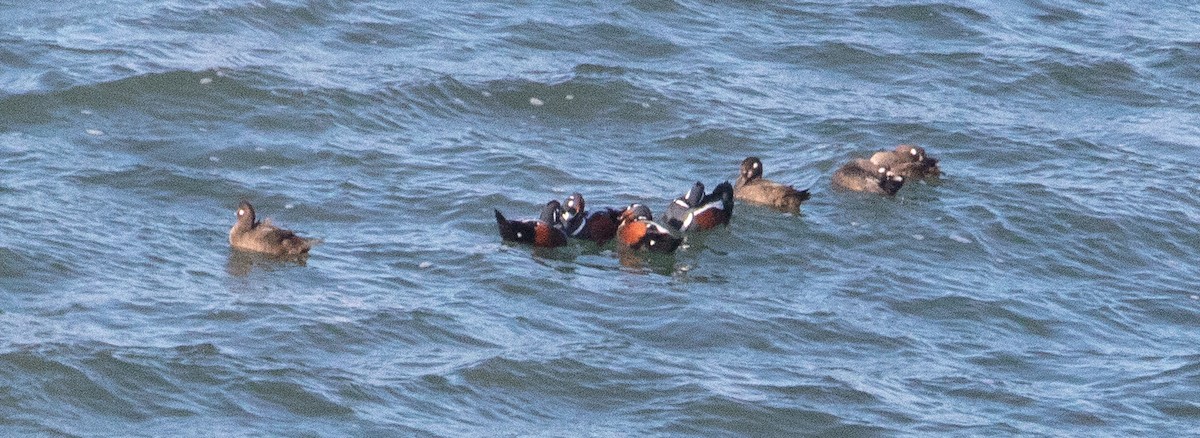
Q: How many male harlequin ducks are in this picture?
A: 4